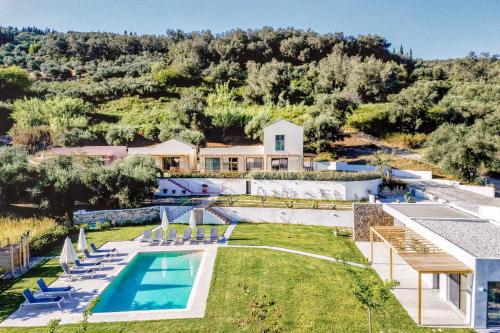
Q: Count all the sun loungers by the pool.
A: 12